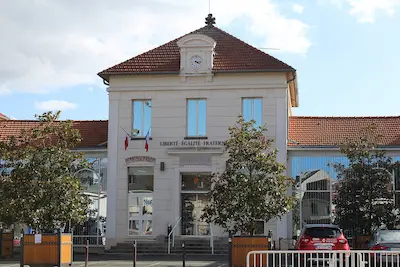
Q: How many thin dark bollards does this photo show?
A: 3